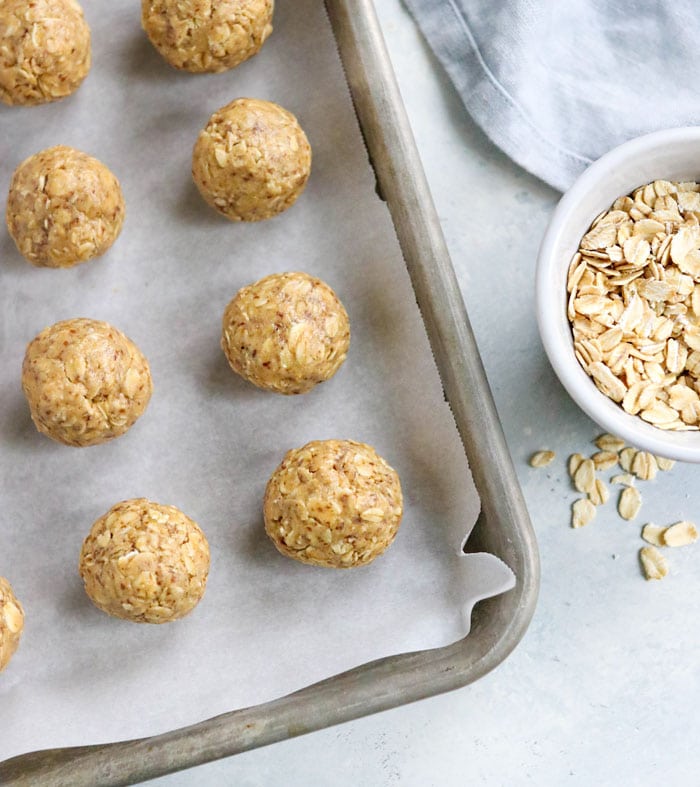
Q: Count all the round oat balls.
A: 9